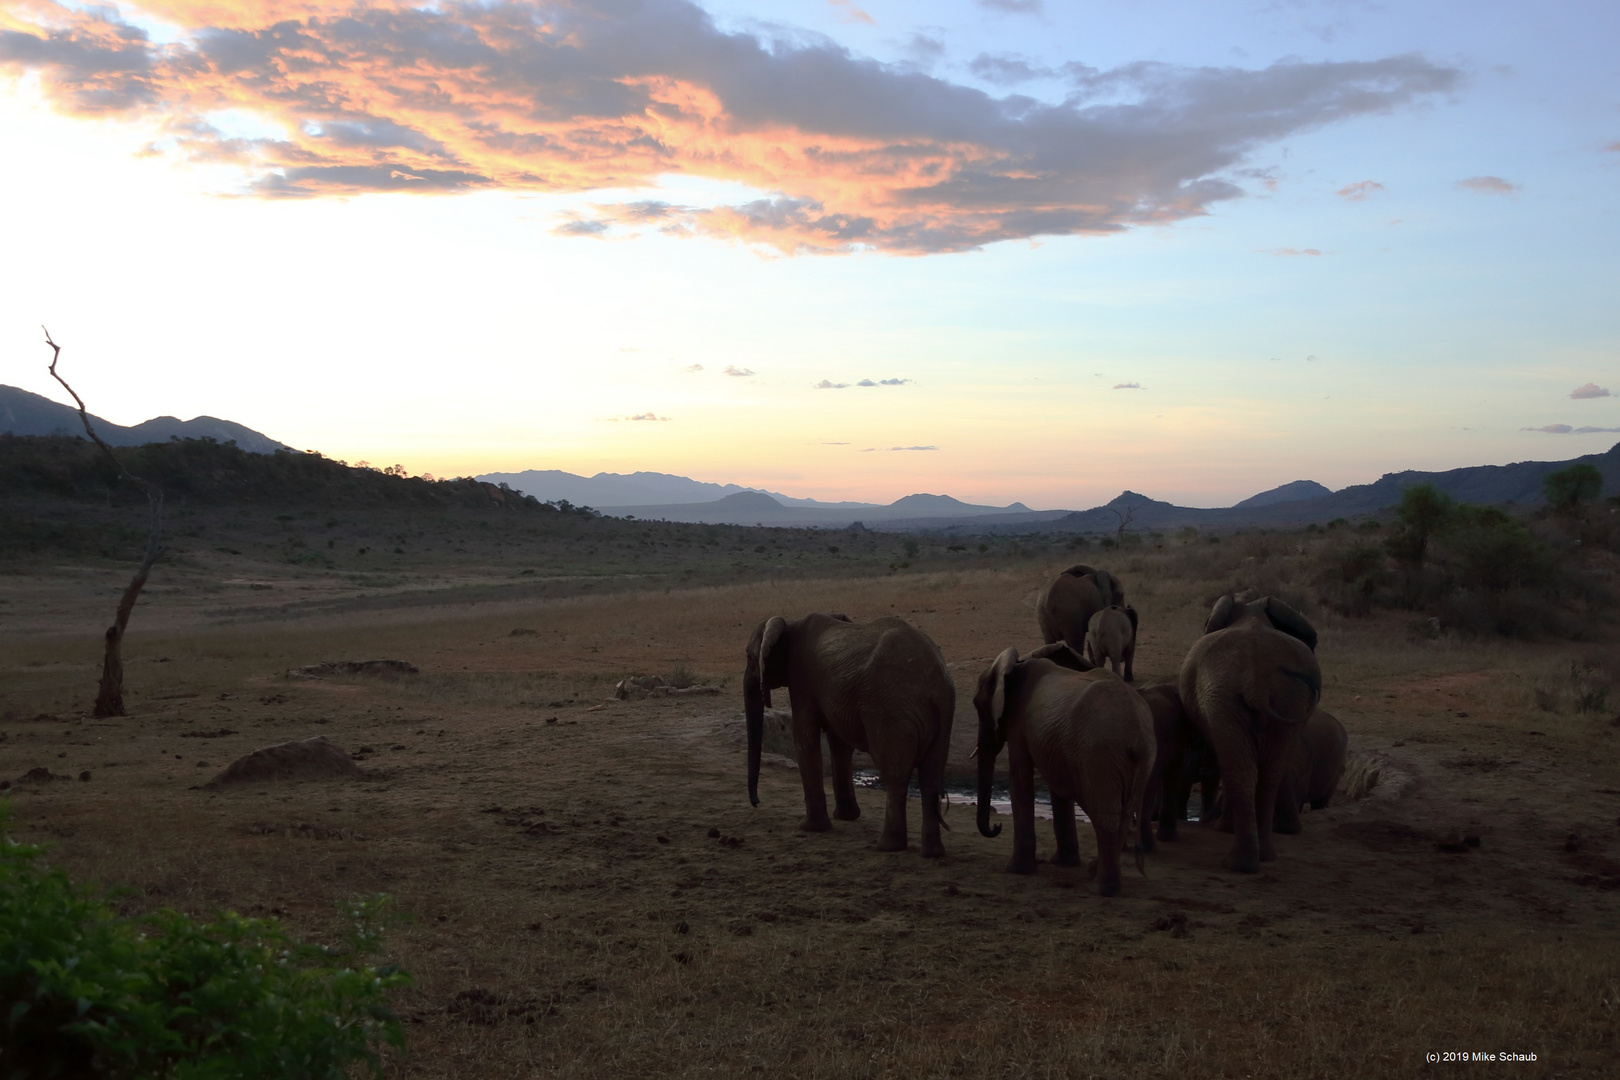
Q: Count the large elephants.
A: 4